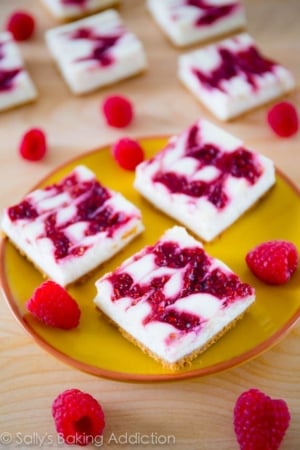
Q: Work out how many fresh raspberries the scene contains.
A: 9